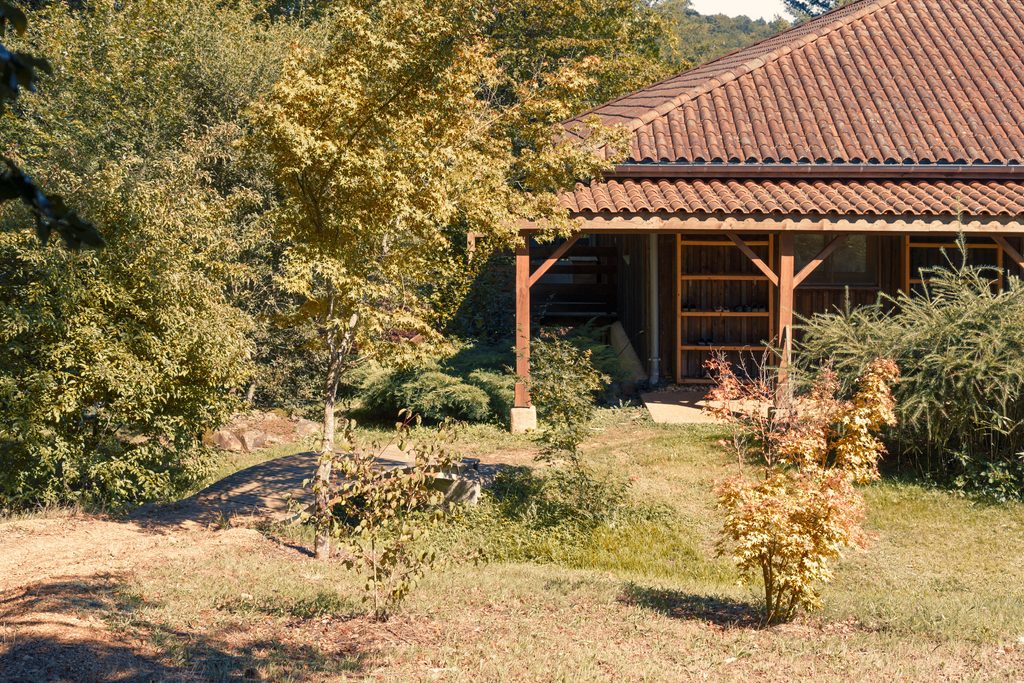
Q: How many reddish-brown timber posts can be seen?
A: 2